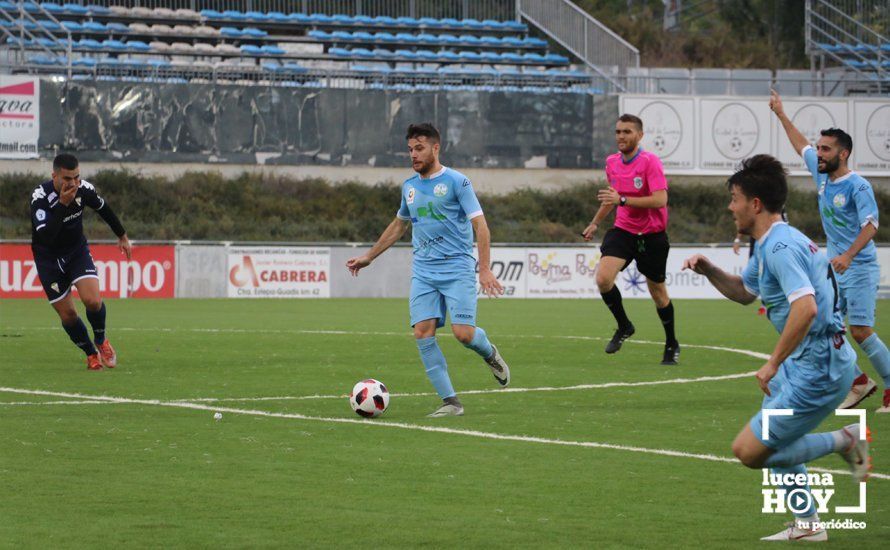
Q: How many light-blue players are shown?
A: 3